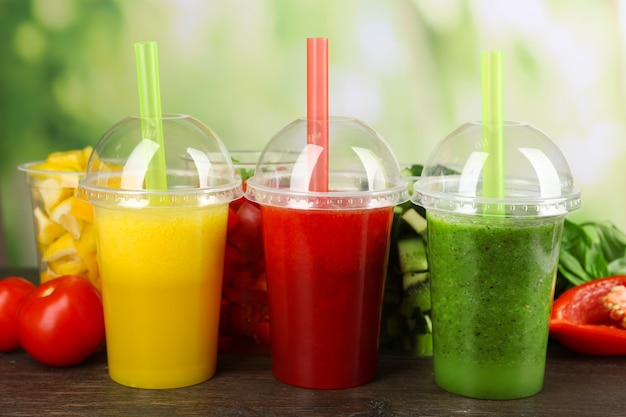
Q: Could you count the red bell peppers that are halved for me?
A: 1